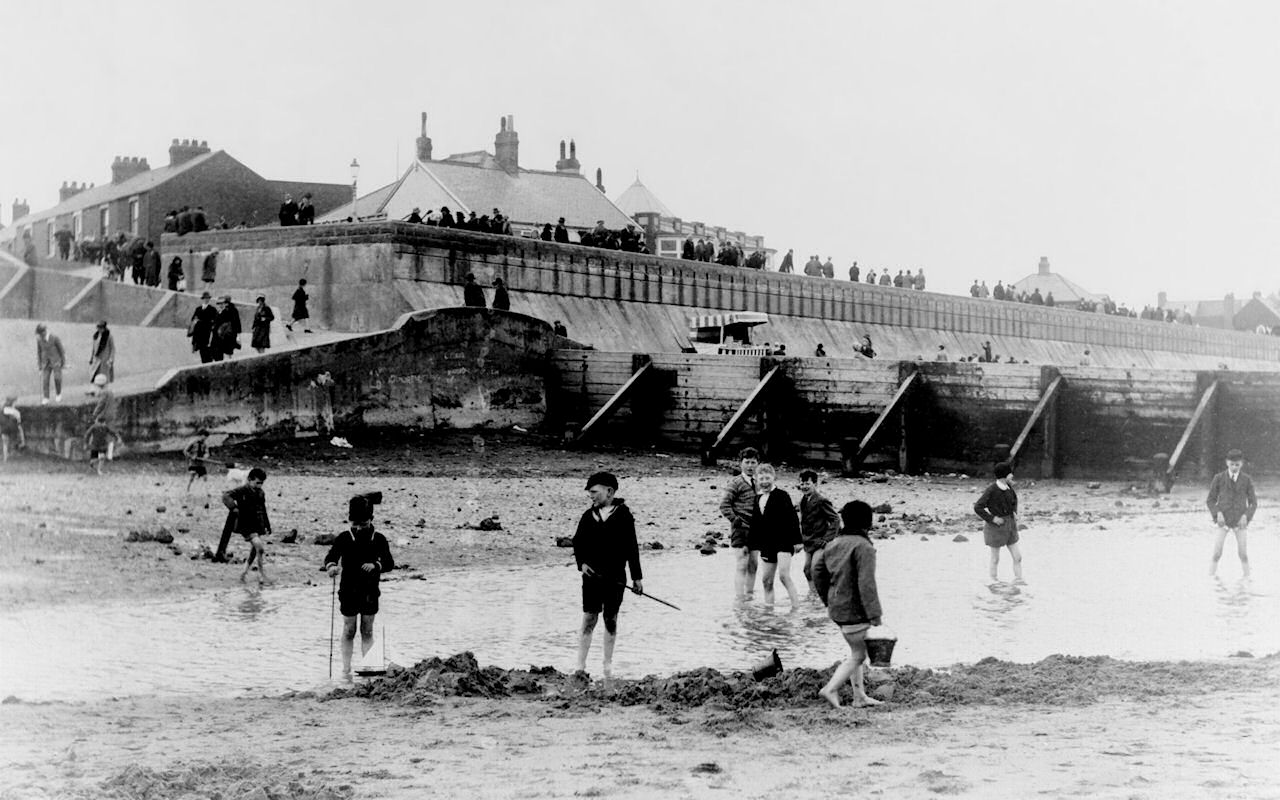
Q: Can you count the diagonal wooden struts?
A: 5